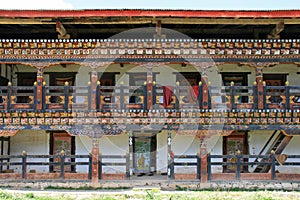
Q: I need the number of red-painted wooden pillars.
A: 7